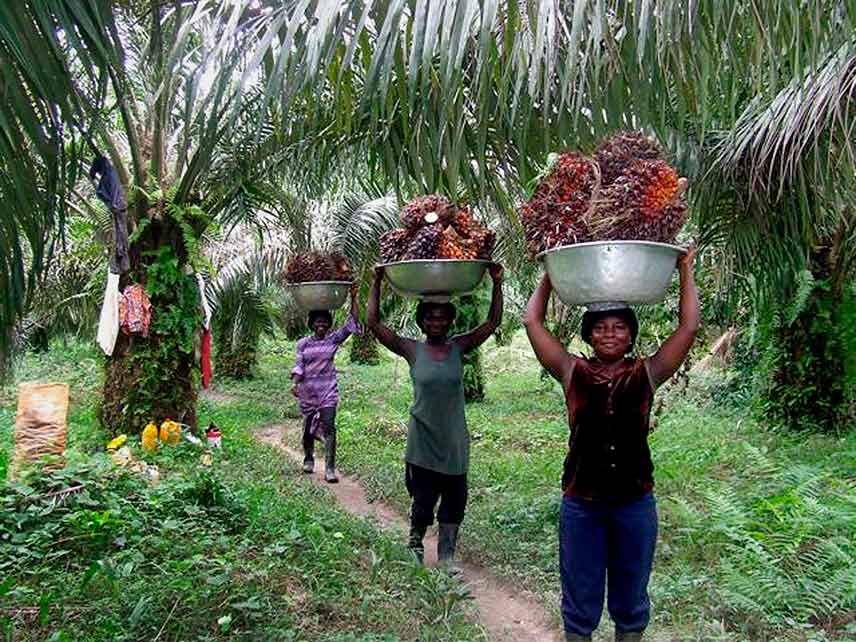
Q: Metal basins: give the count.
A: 3